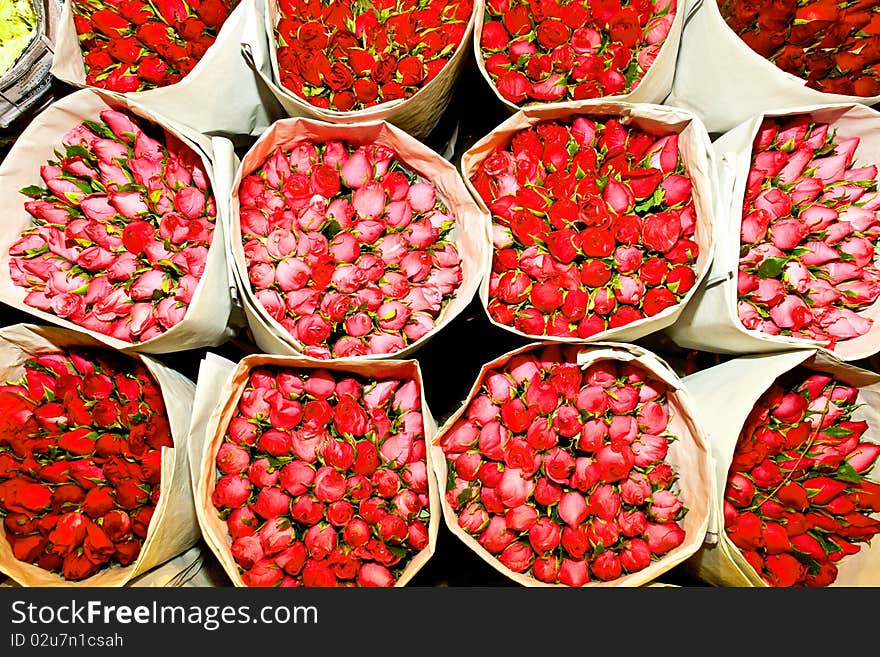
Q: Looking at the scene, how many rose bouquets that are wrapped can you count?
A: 12